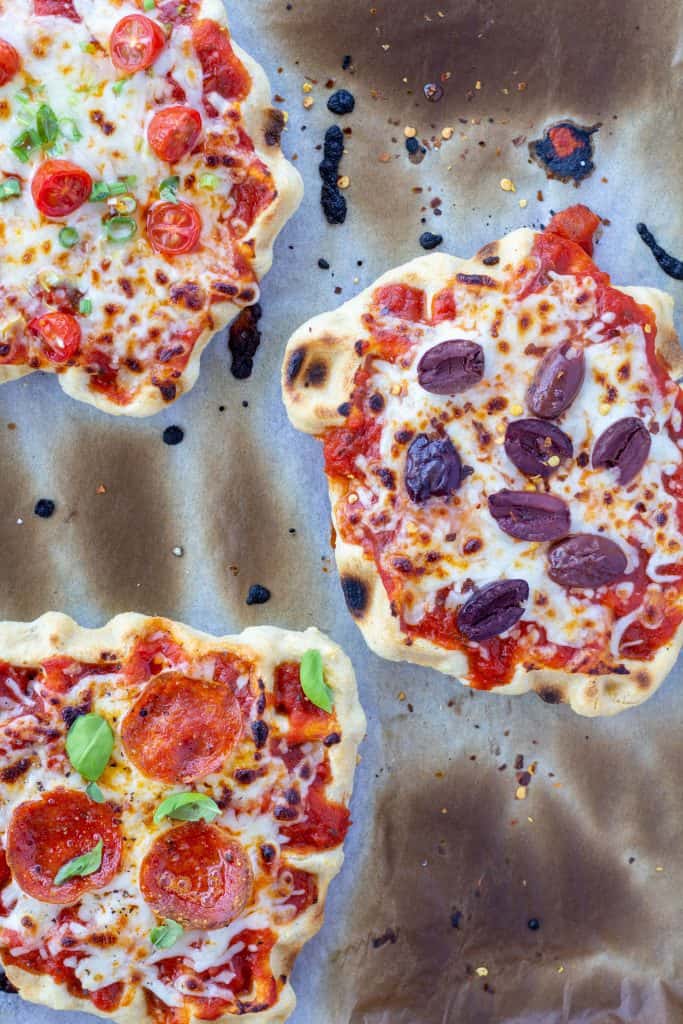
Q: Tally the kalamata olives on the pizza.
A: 8